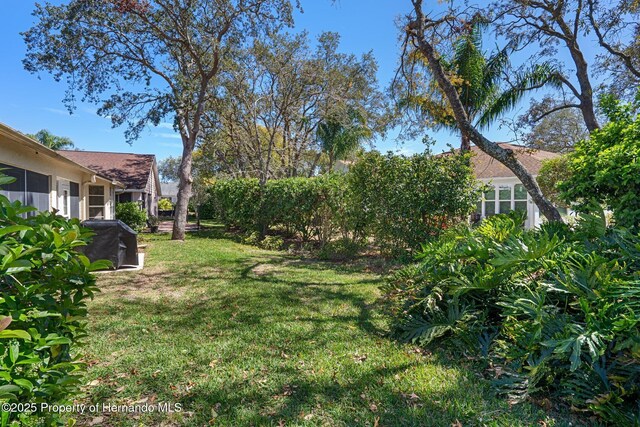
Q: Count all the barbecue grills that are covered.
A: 1